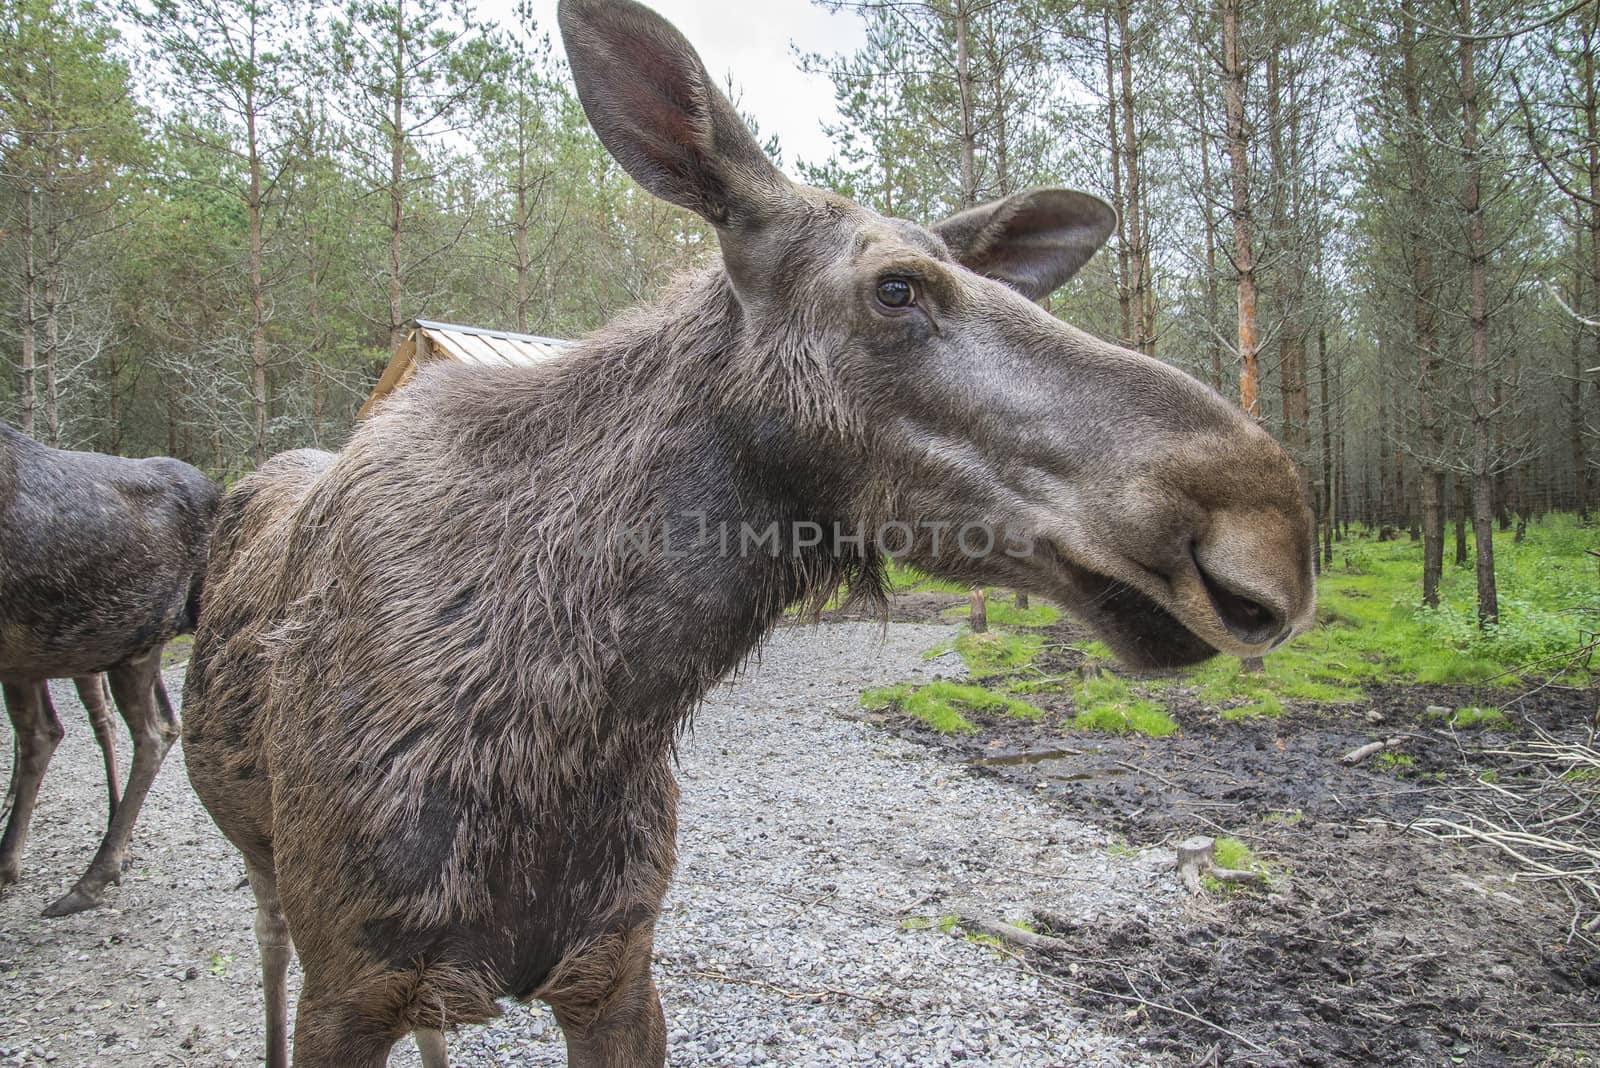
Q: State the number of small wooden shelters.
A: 1